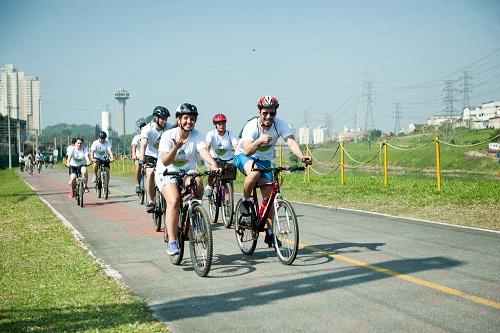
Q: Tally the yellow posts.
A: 5